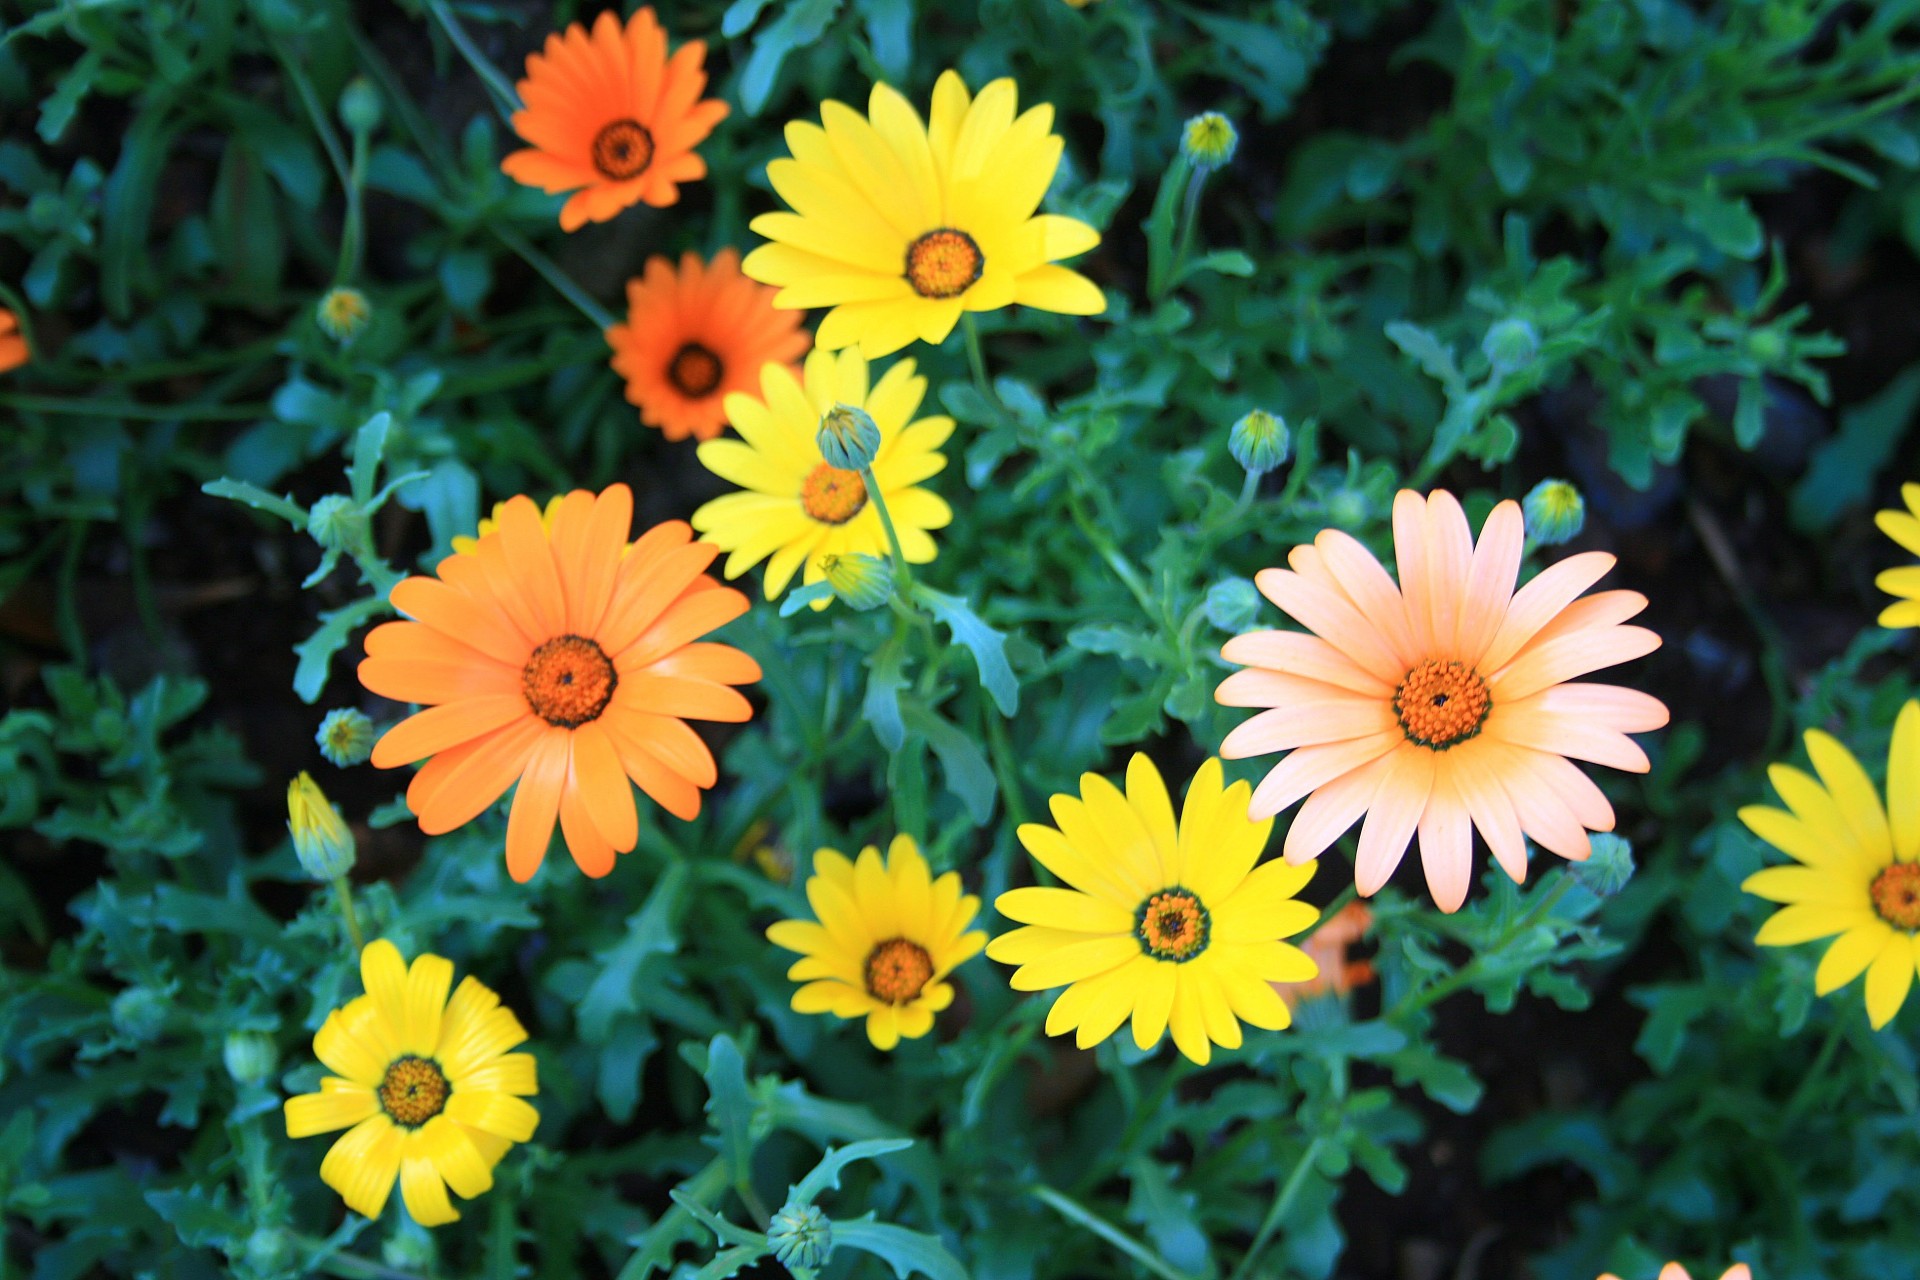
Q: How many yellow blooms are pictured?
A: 8